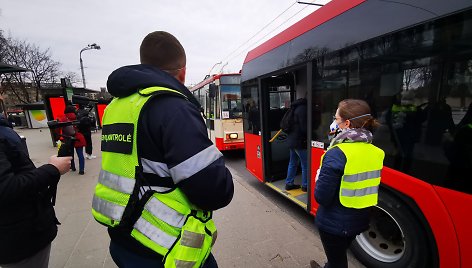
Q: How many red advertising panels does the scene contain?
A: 2